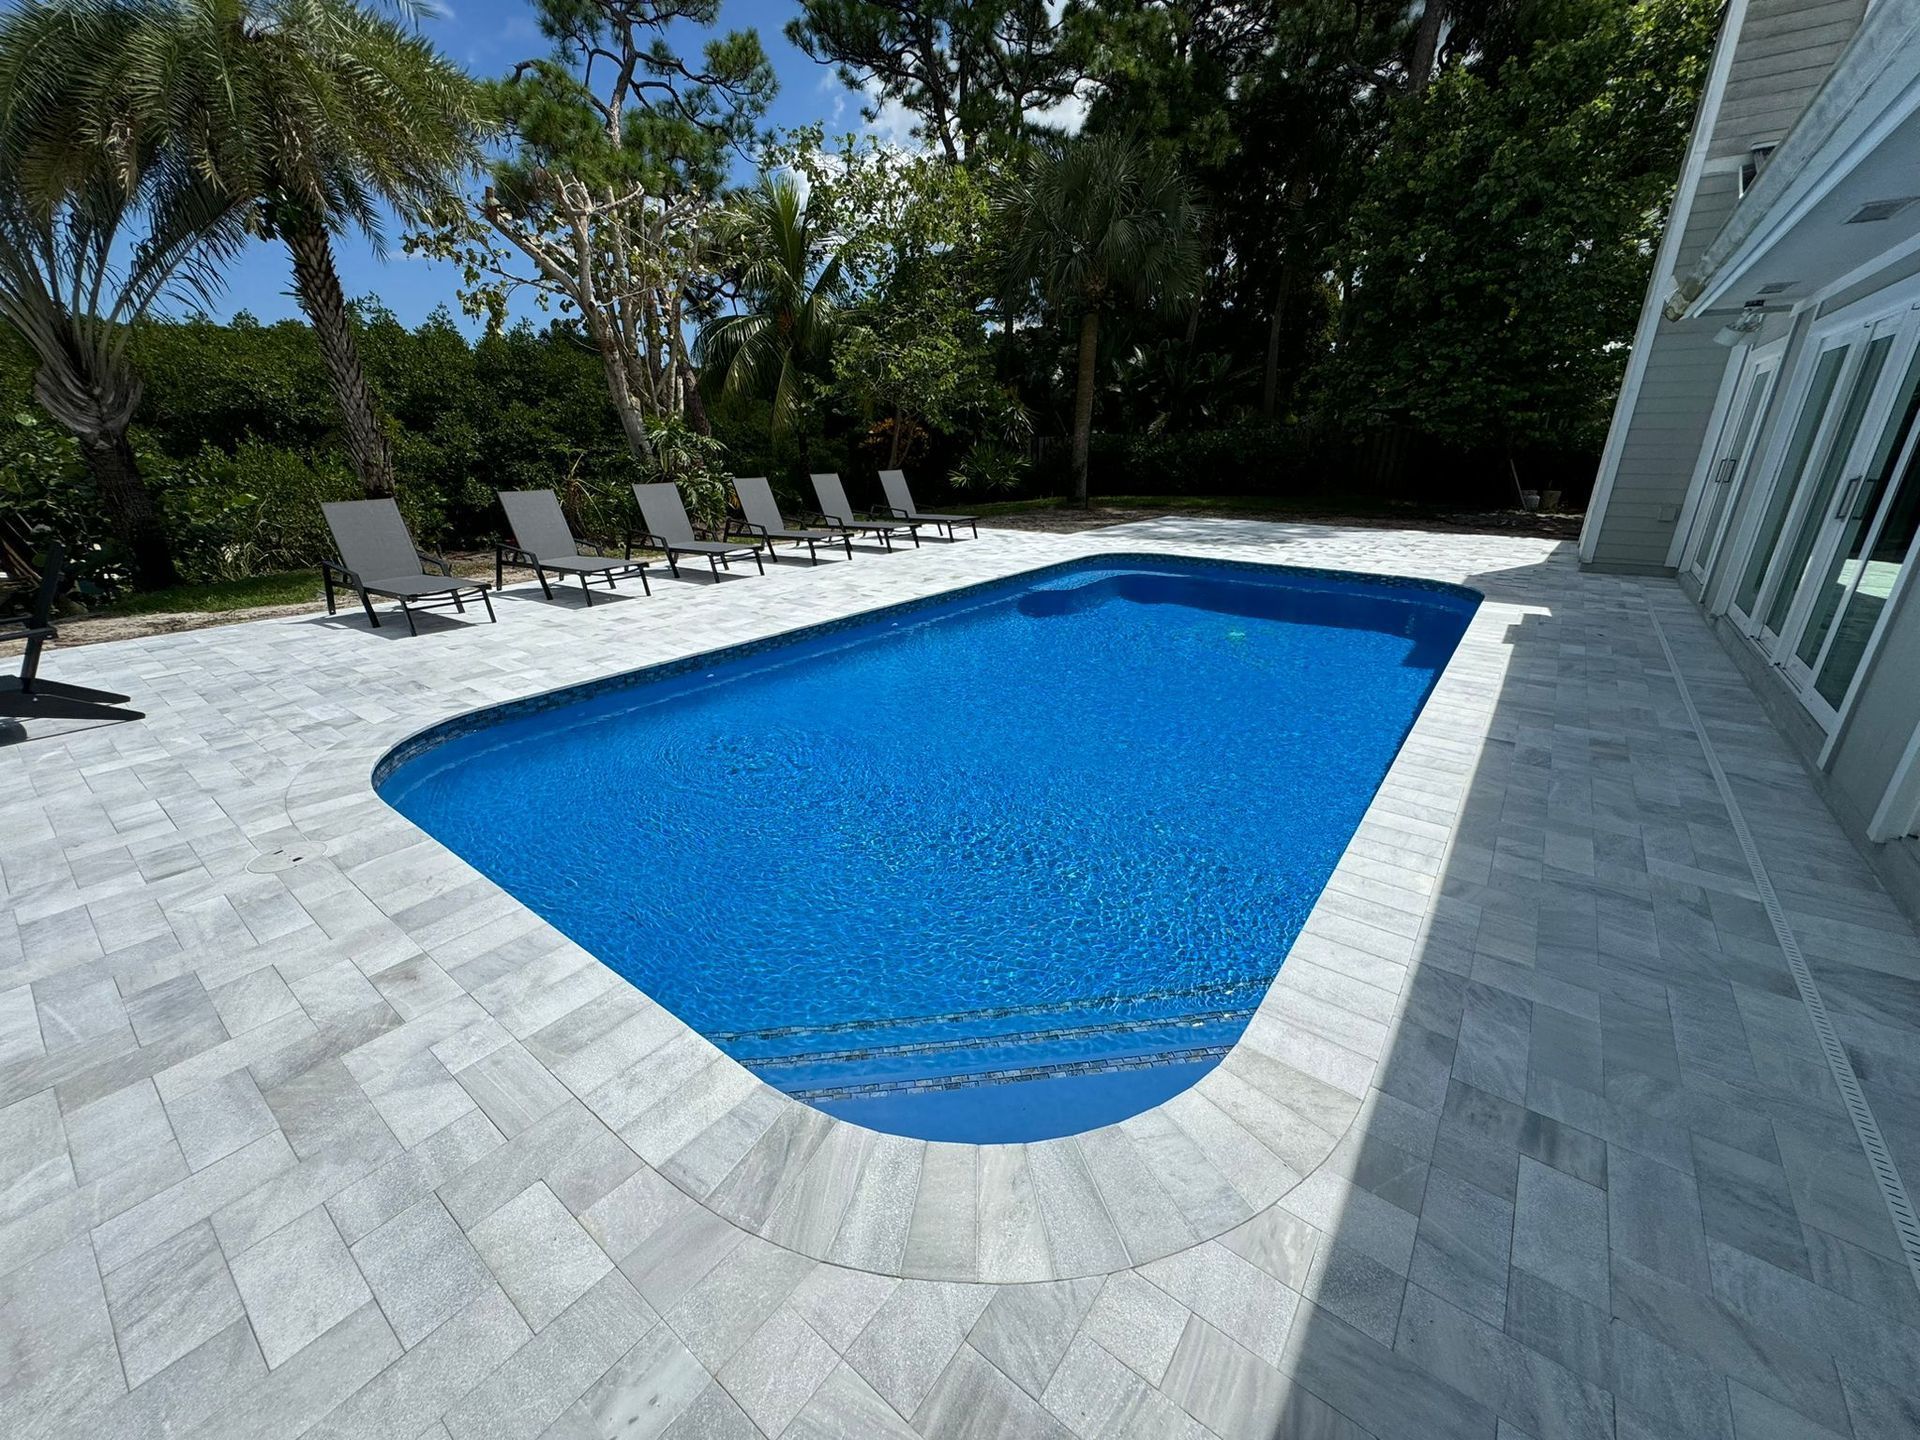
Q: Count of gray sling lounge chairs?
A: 6